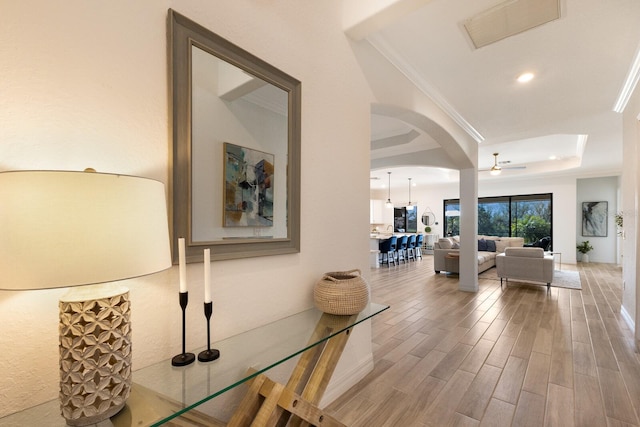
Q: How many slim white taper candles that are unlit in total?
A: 2